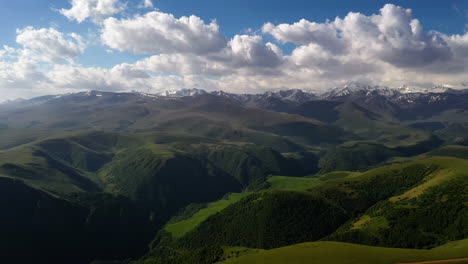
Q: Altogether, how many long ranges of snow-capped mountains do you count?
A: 1